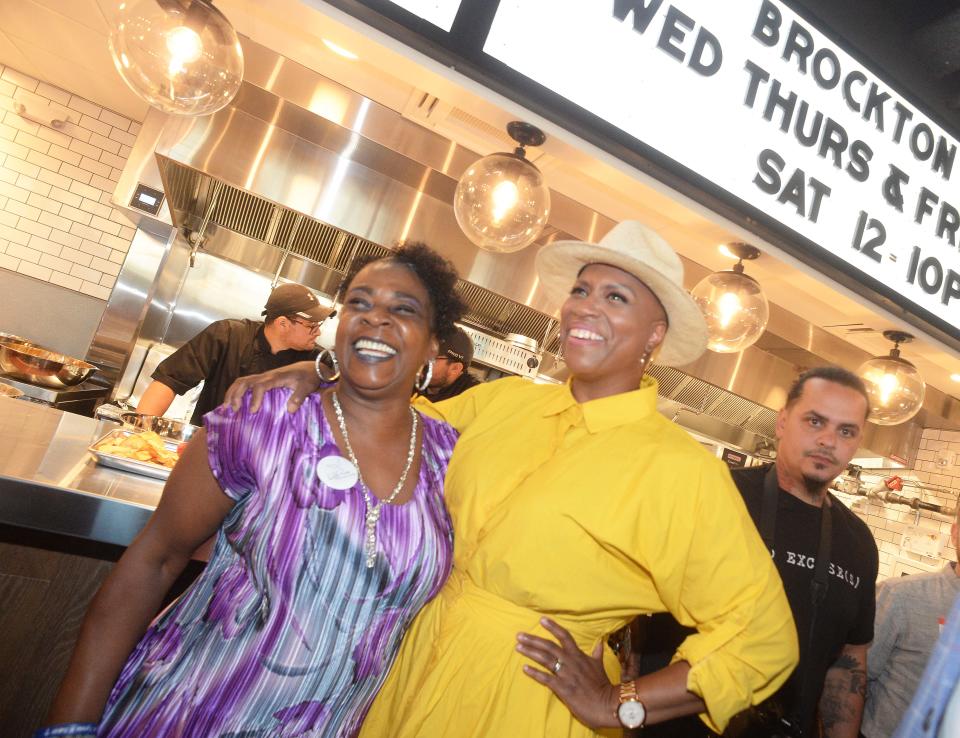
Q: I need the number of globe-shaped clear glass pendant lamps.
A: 4